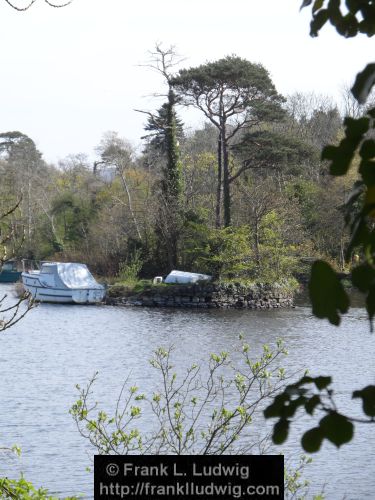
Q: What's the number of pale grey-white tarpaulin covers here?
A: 1